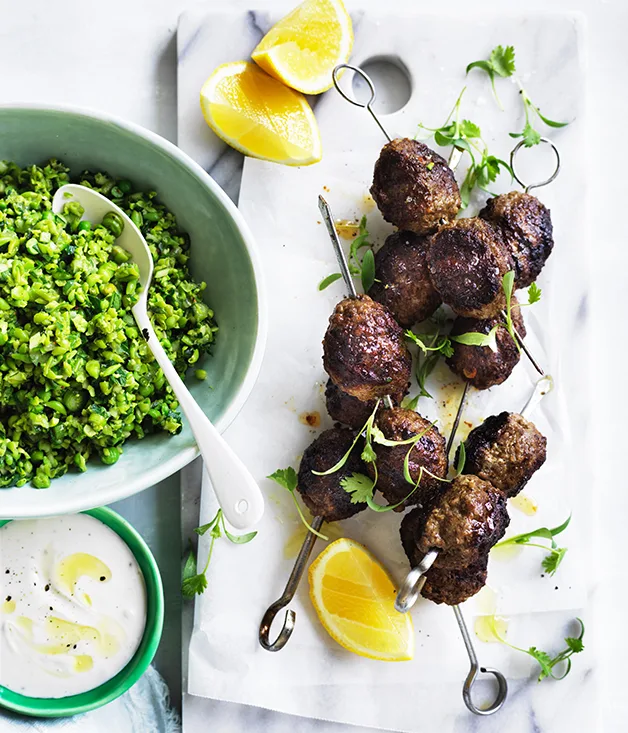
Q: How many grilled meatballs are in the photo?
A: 12